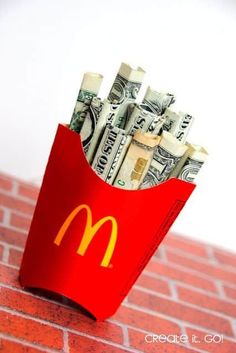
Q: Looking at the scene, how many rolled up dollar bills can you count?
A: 11